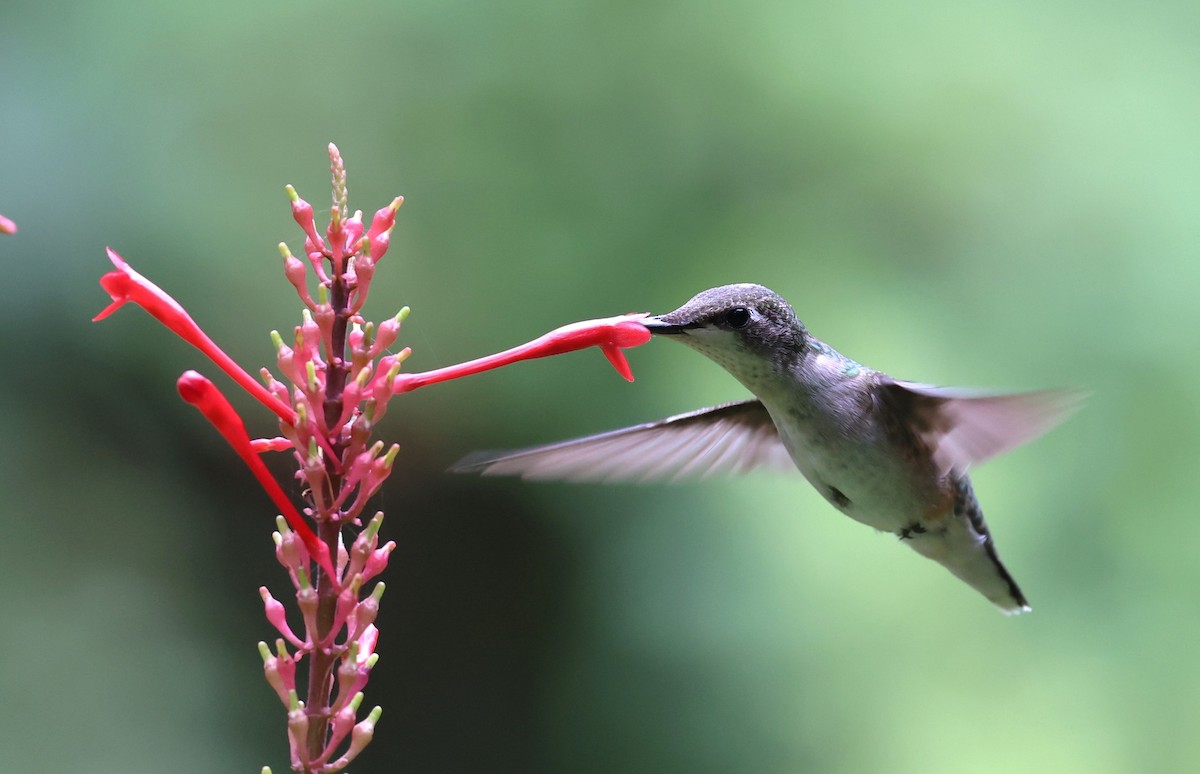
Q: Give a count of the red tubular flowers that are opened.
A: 2